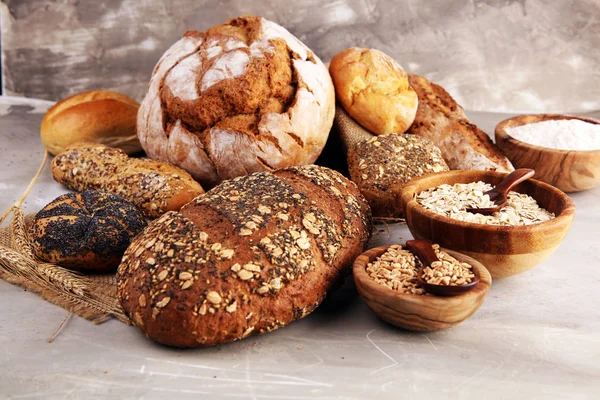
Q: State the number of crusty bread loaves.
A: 8